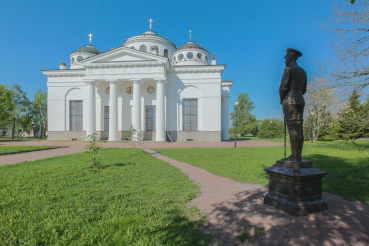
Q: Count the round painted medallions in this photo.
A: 3